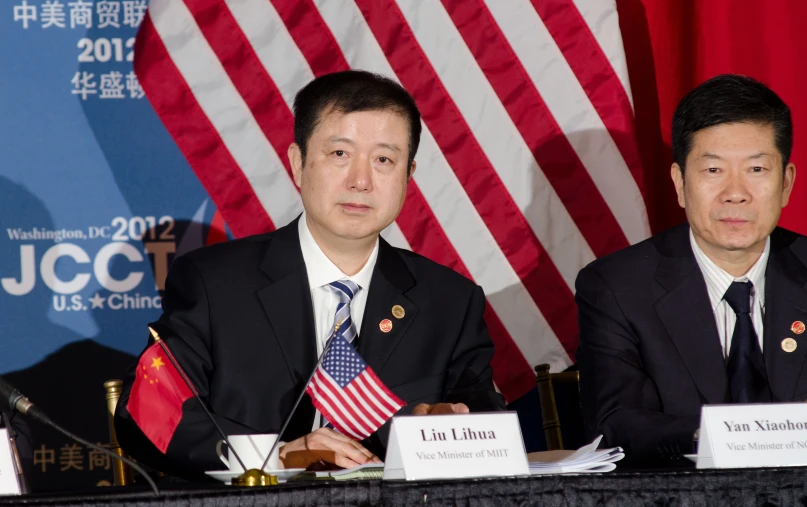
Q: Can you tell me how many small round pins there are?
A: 4